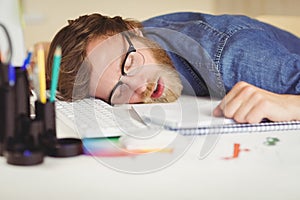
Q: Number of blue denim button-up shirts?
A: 1